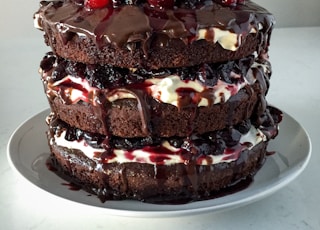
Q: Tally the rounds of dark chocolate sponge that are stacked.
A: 3